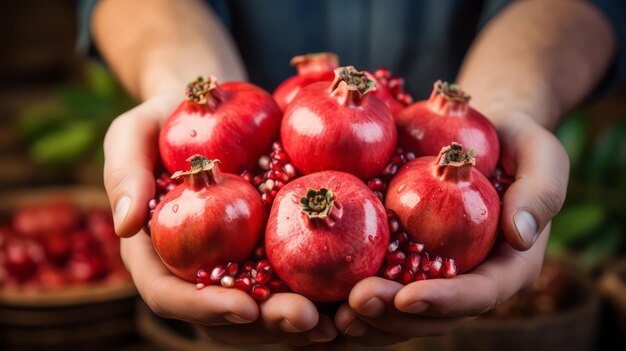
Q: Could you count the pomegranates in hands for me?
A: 7